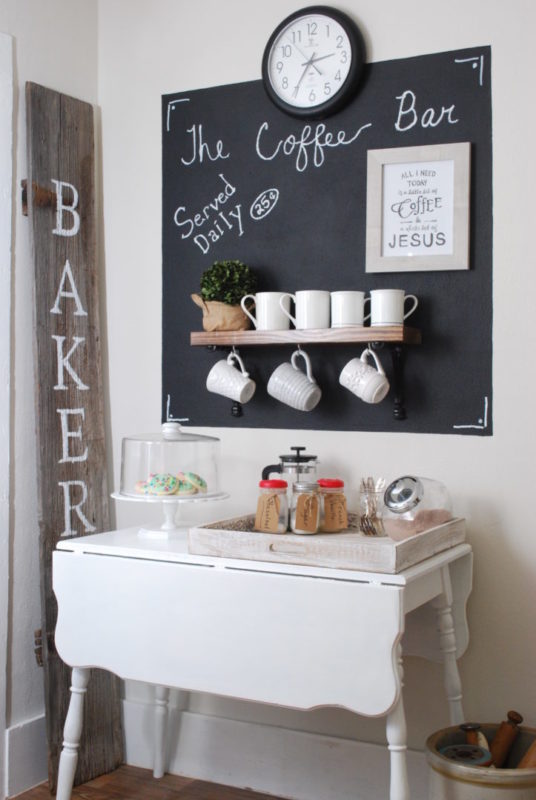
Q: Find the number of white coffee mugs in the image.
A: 7